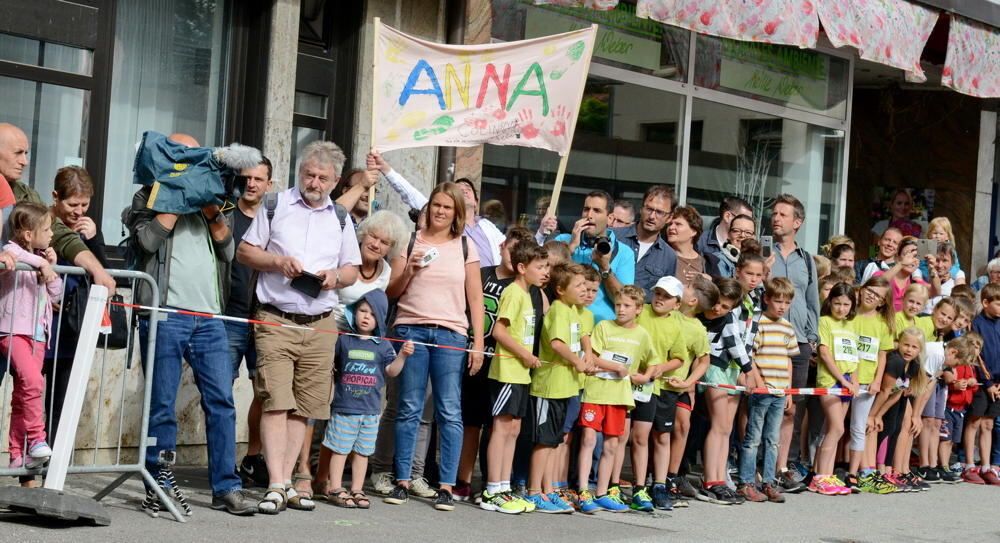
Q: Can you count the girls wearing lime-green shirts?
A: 4